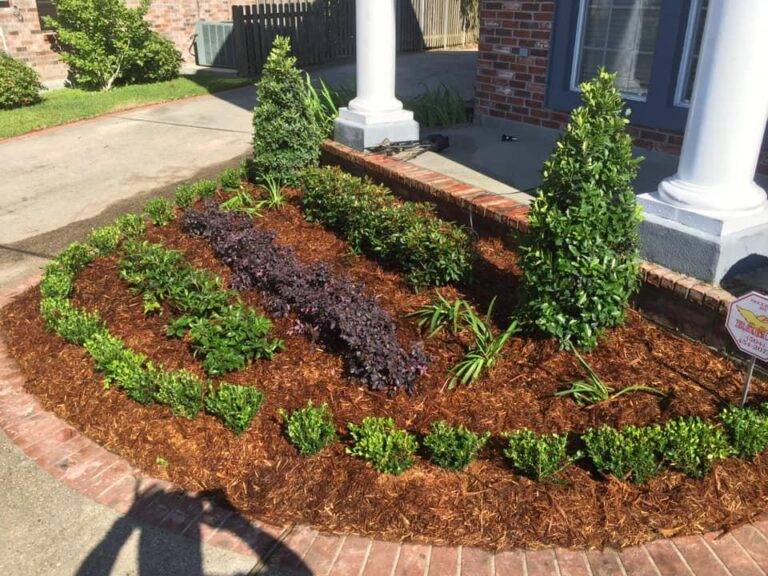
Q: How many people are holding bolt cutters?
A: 0